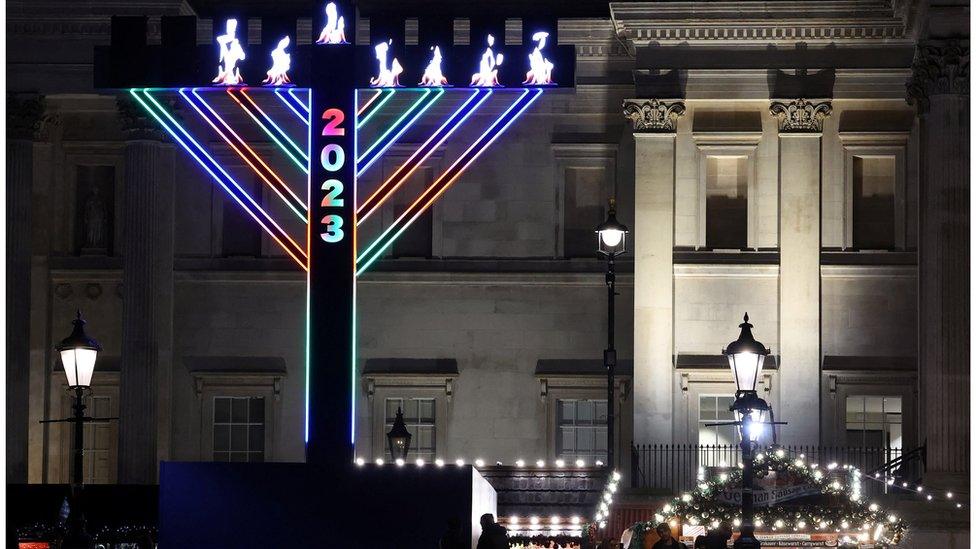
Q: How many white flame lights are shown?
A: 7